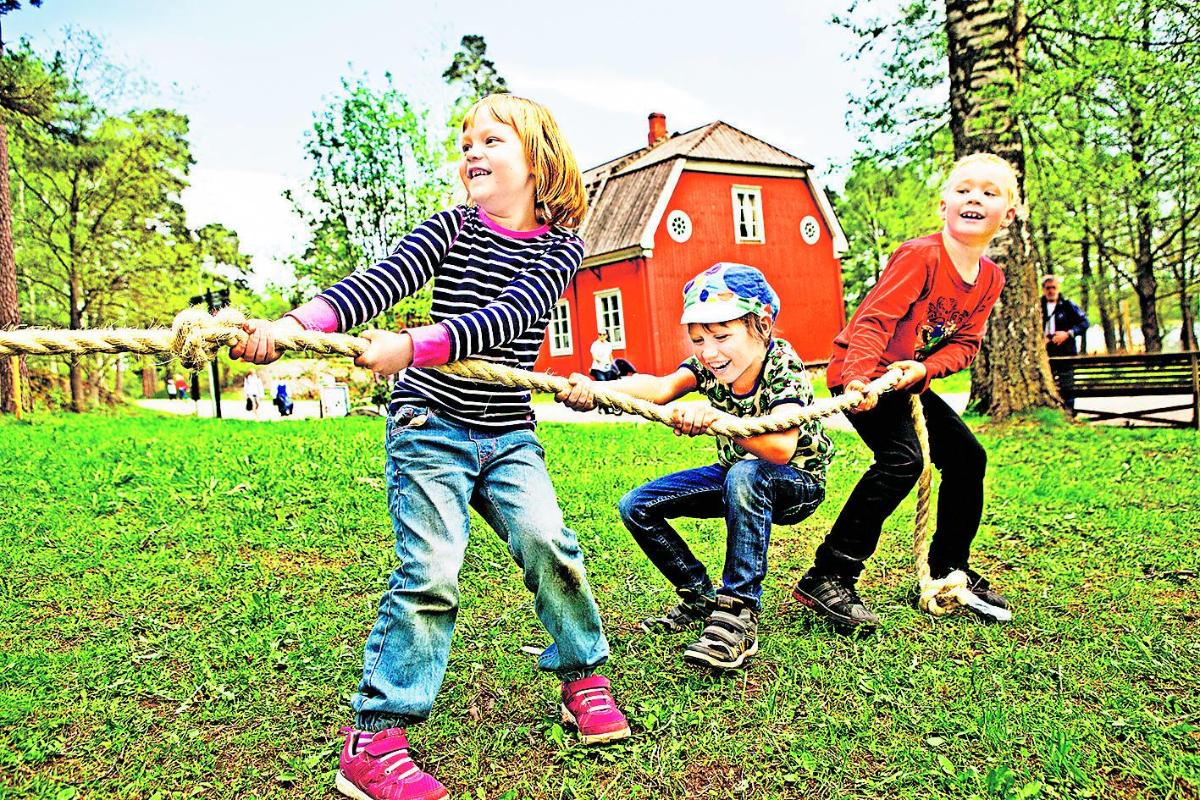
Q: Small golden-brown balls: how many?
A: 0